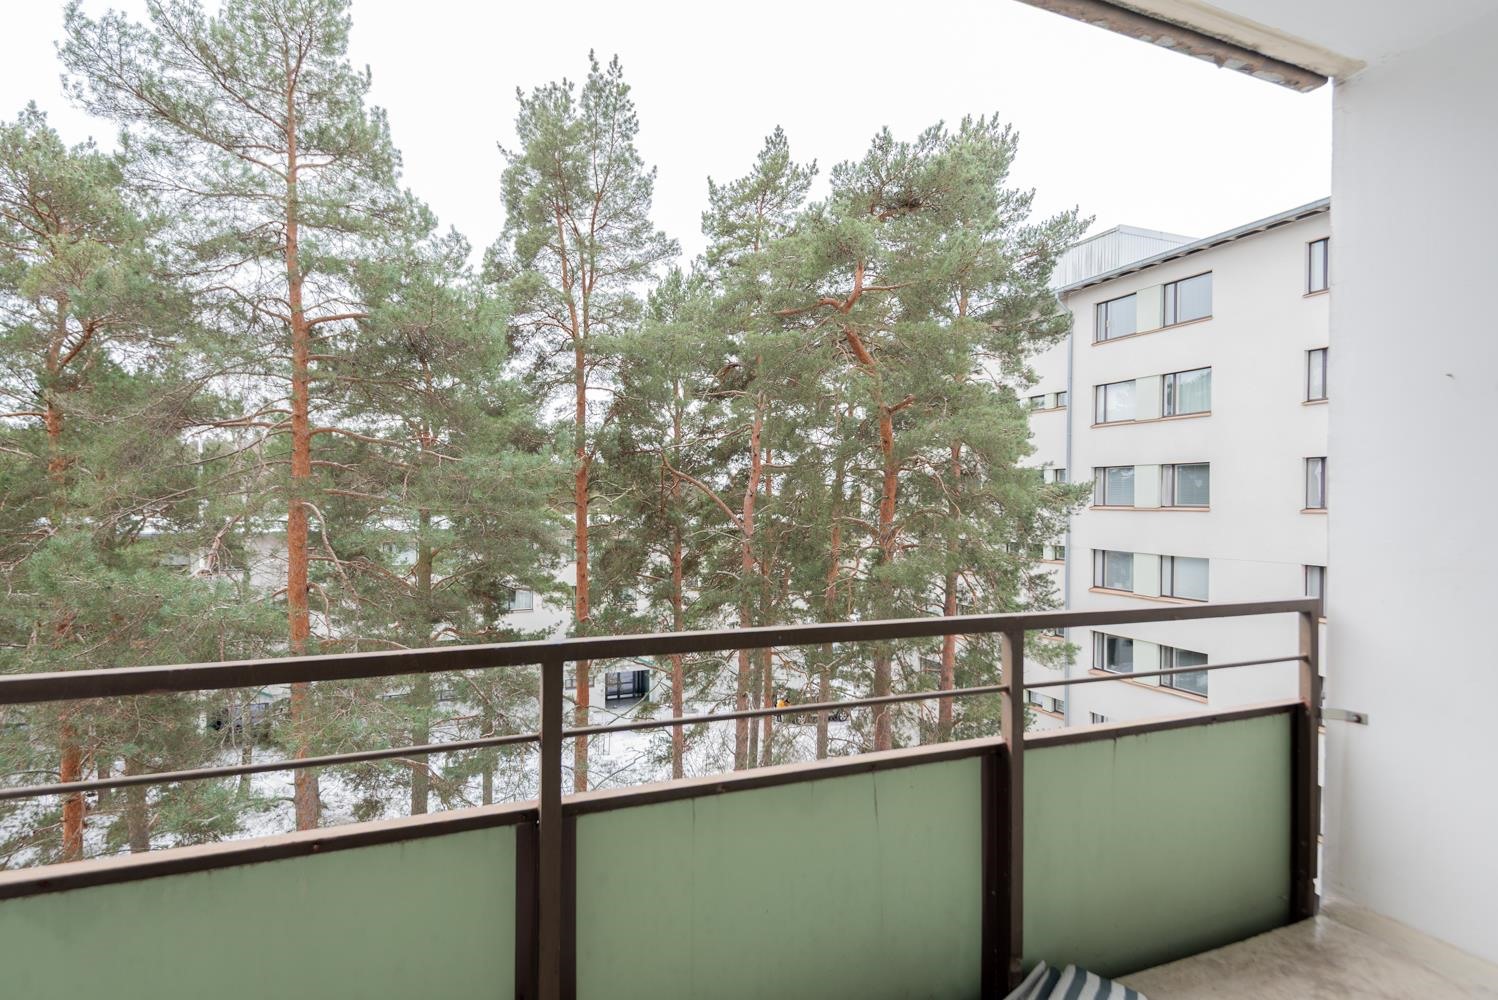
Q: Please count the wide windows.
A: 10